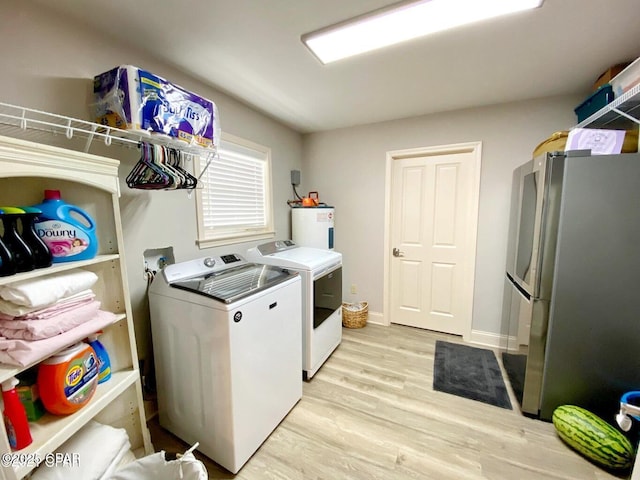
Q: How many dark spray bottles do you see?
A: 3